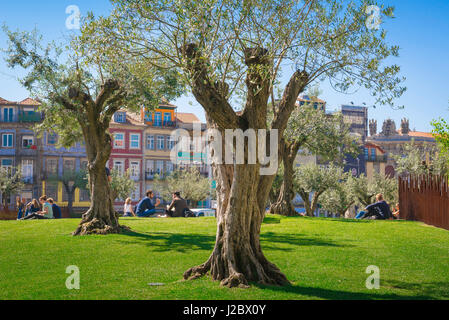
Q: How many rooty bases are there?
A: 3